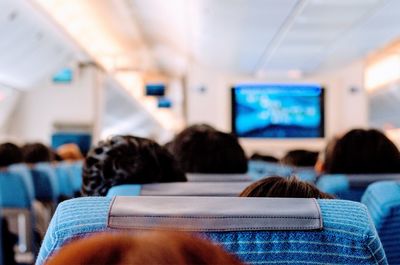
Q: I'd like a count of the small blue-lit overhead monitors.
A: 3